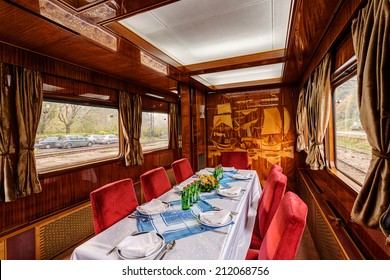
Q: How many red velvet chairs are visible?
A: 7